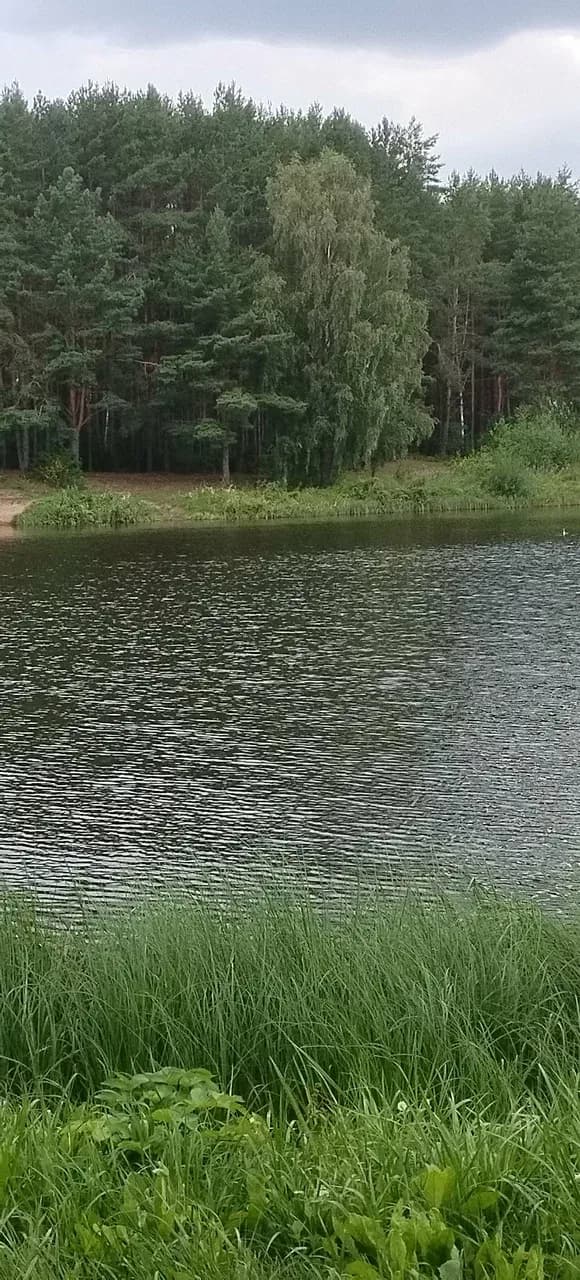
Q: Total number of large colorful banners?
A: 0